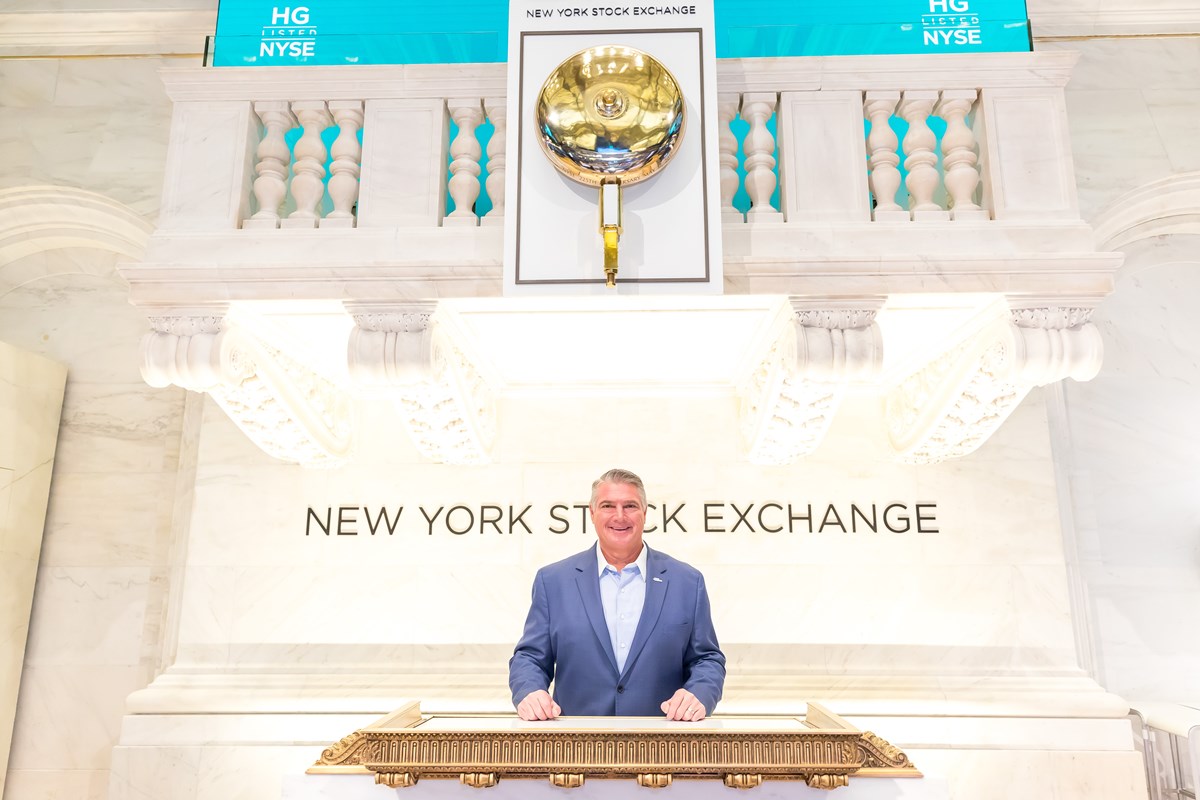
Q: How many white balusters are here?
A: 10